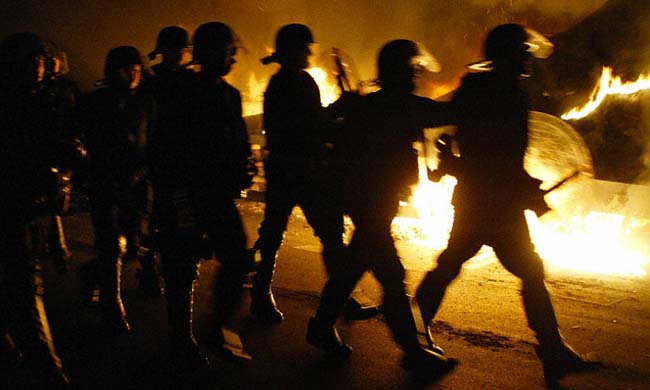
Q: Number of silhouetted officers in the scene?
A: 8